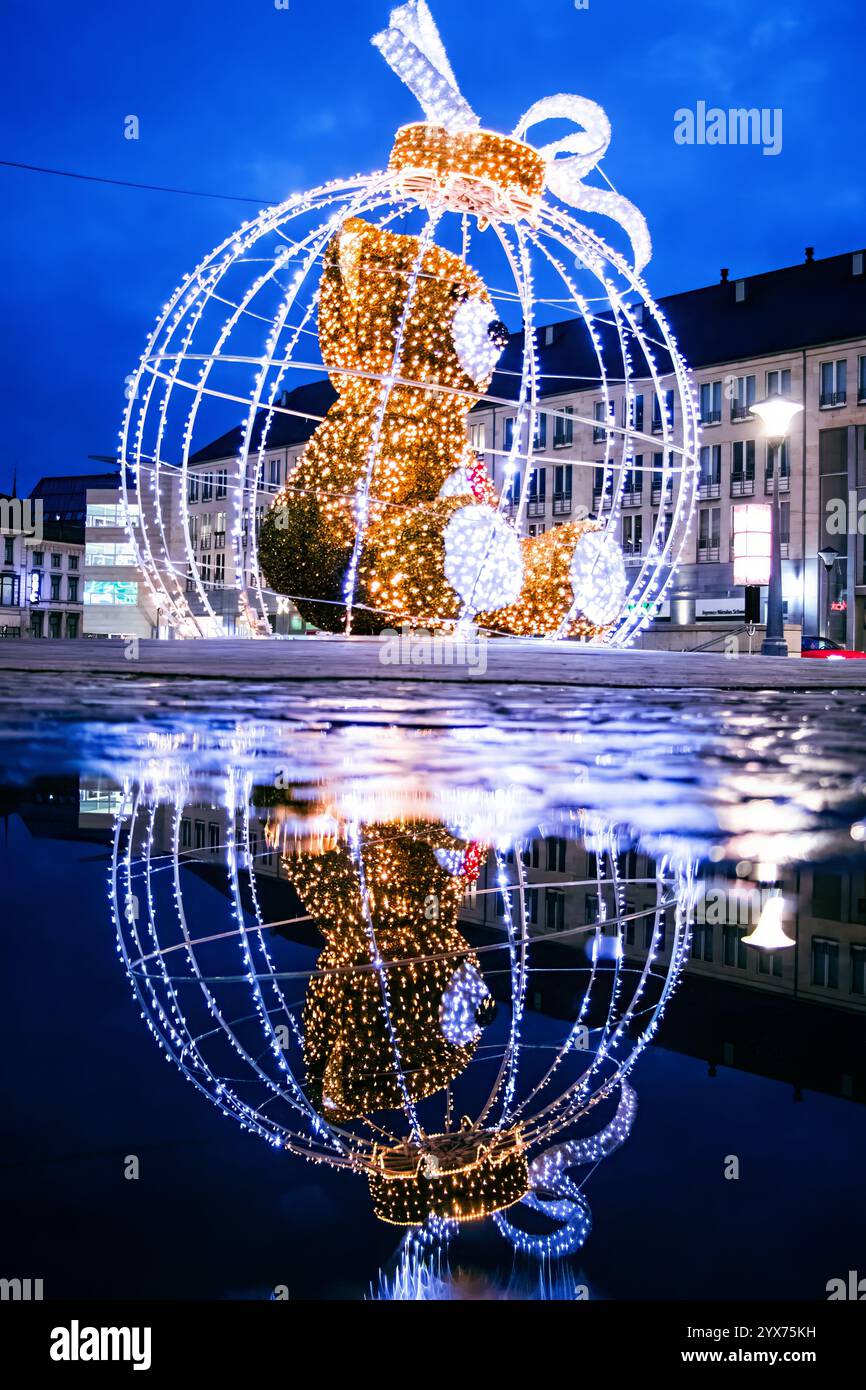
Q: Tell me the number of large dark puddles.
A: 1